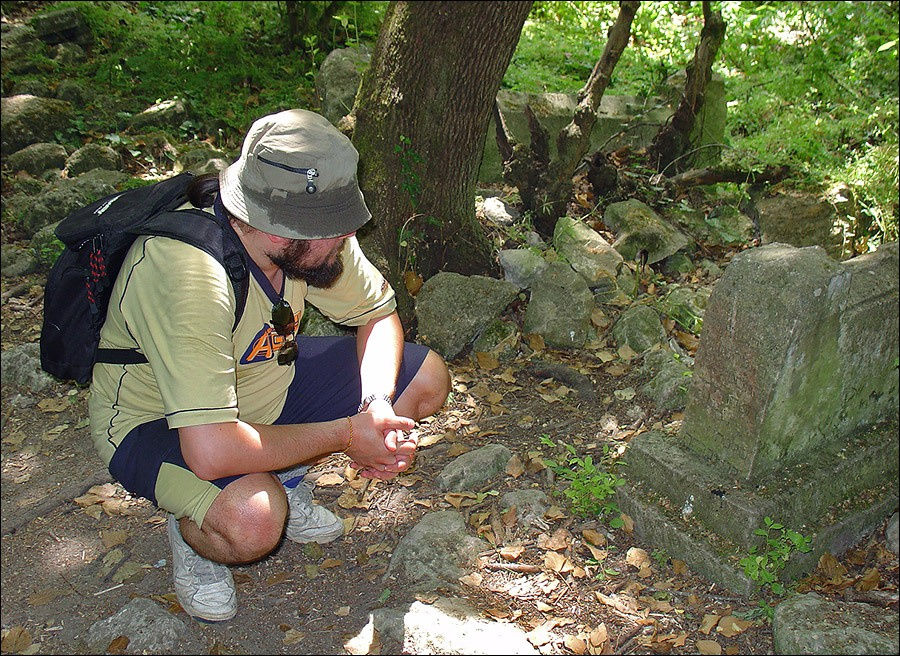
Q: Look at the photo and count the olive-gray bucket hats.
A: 1